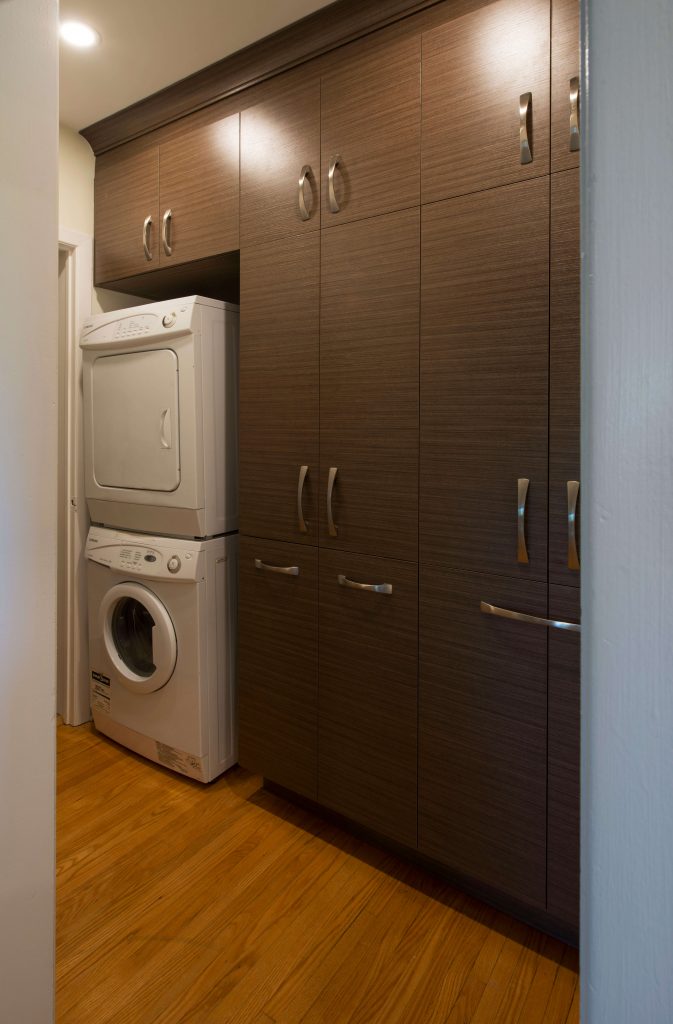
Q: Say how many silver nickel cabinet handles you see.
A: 13